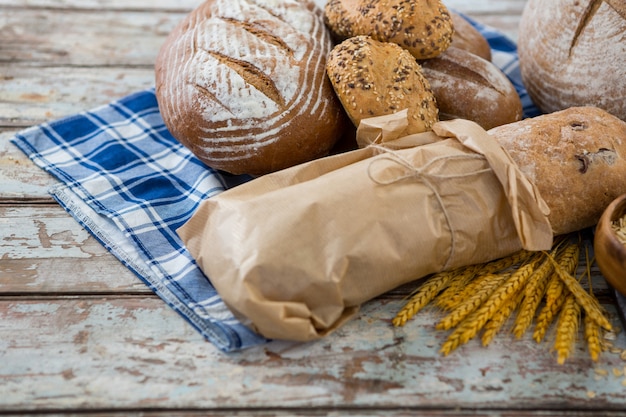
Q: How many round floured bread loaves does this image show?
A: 2